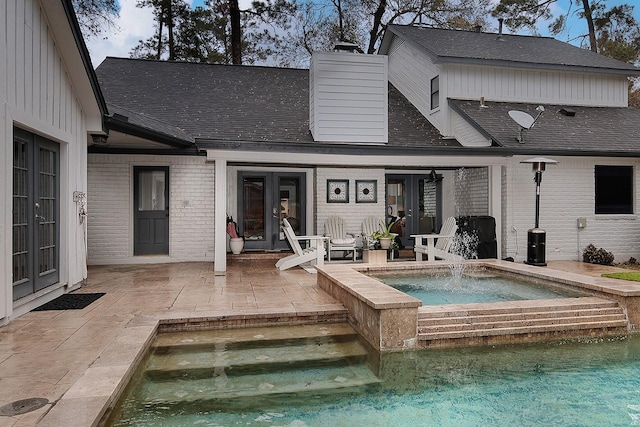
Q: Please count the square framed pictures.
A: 2